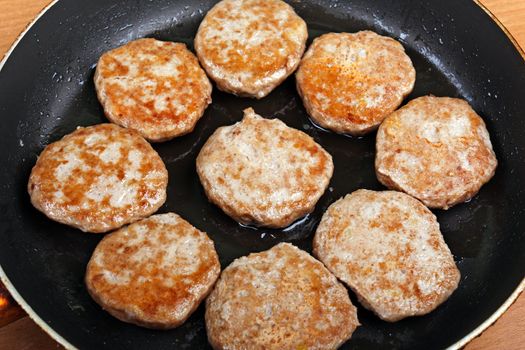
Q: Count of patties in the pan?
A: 9